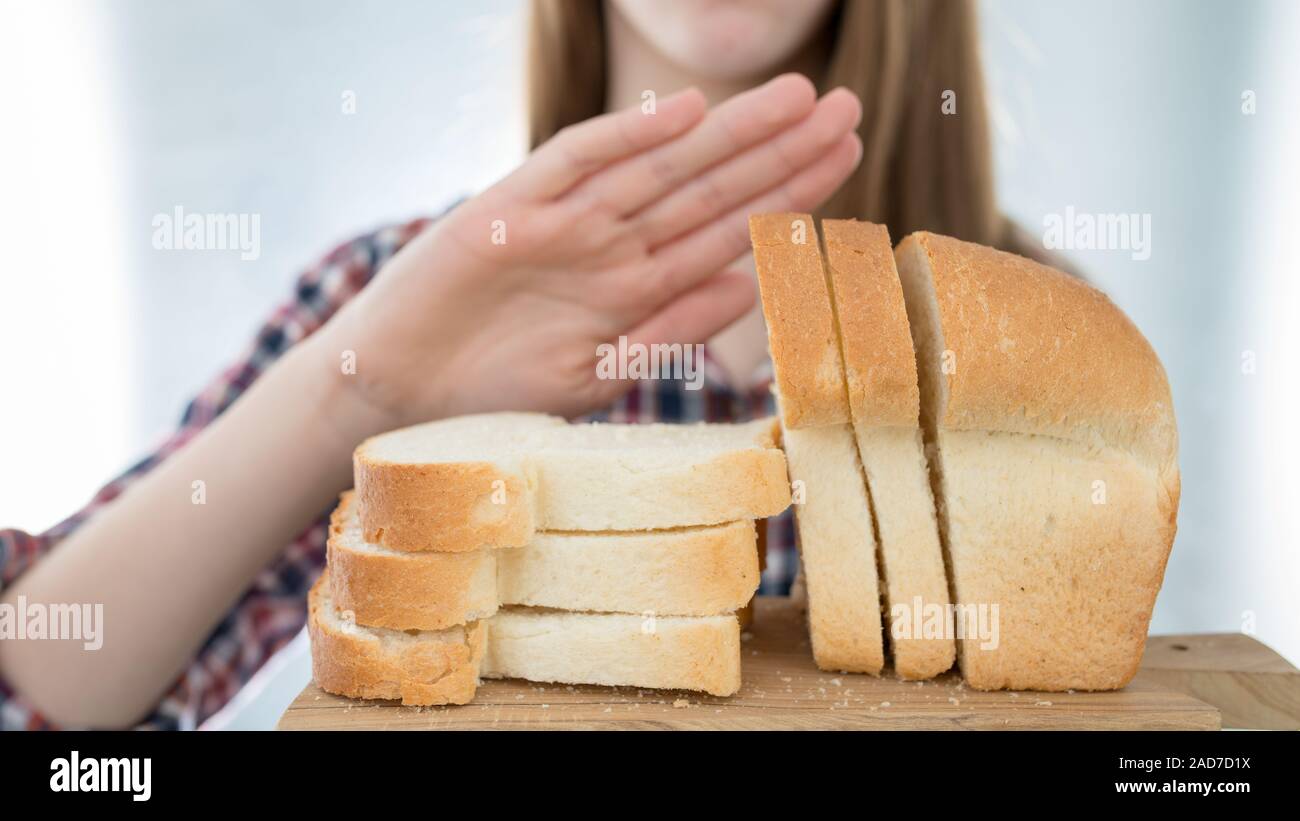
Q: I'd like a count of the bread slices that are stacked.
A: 3